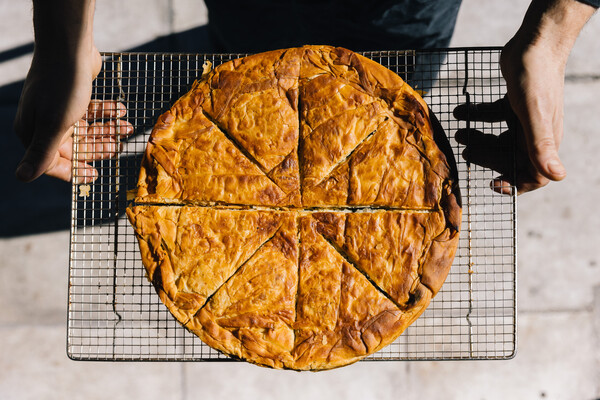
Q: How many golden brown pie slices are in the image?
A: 8